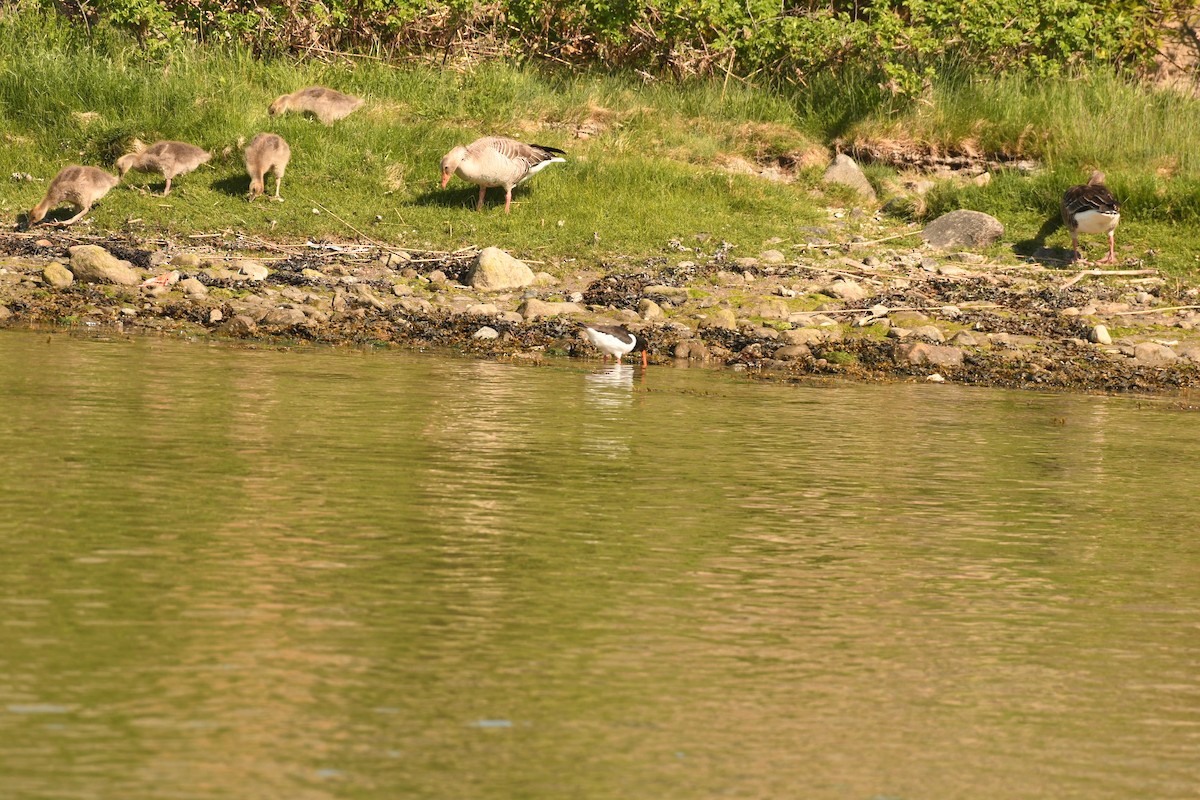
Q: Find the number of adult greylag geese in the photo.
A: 2